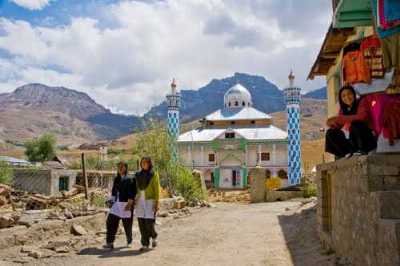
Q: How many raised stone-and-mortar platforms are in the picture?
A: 1